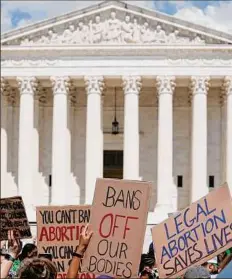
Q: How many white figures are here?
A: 9